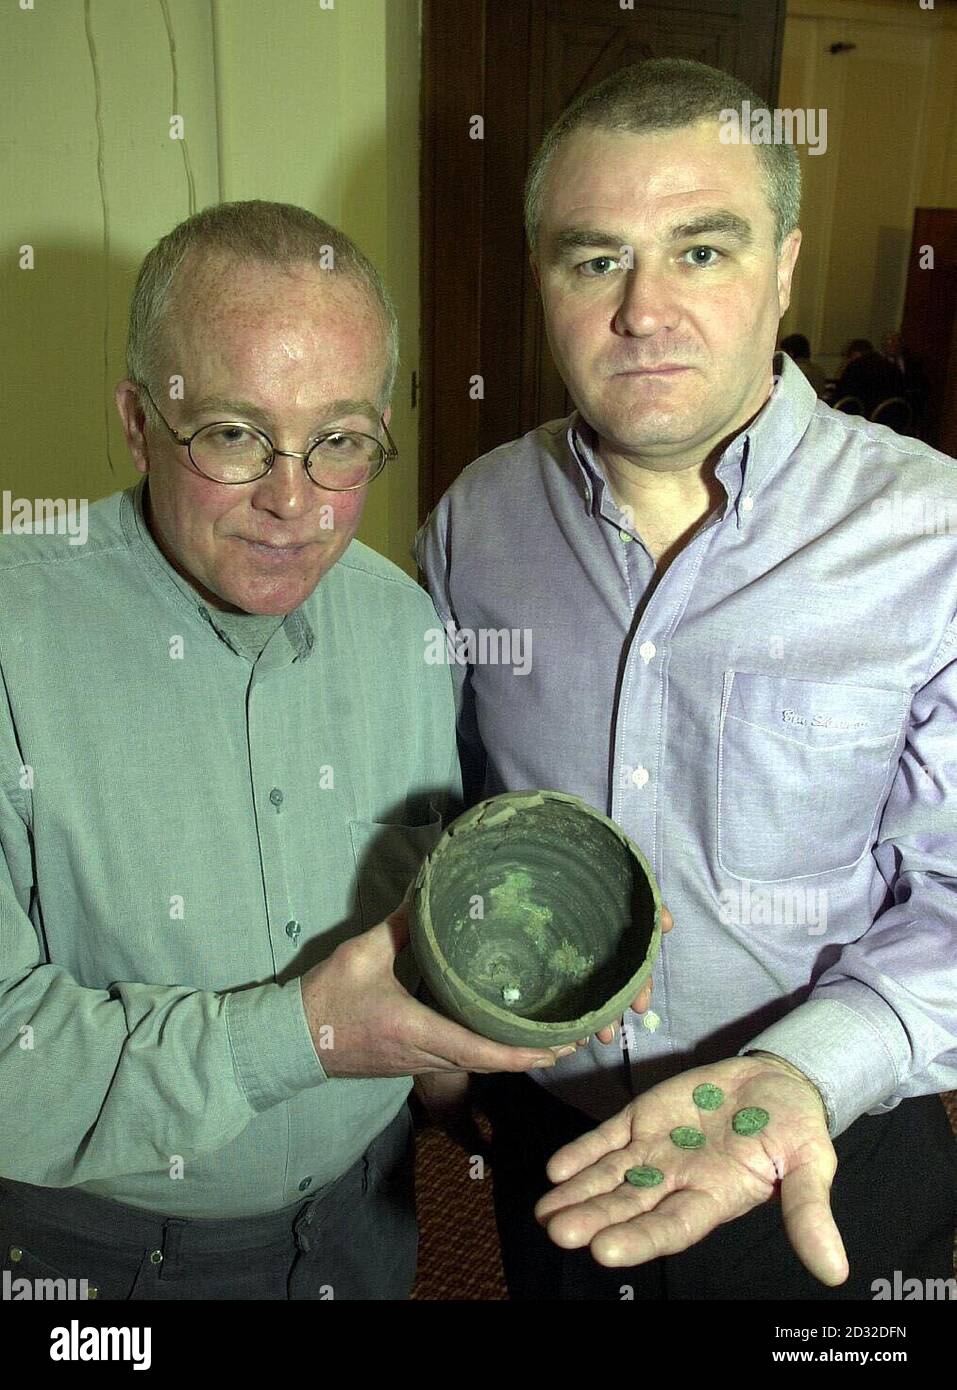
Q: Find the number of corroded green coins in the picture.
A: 4